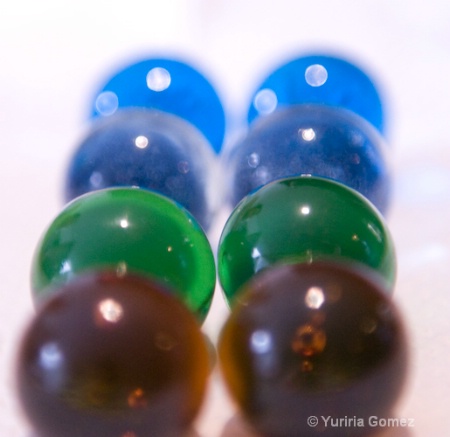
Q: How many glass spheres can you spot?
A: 8